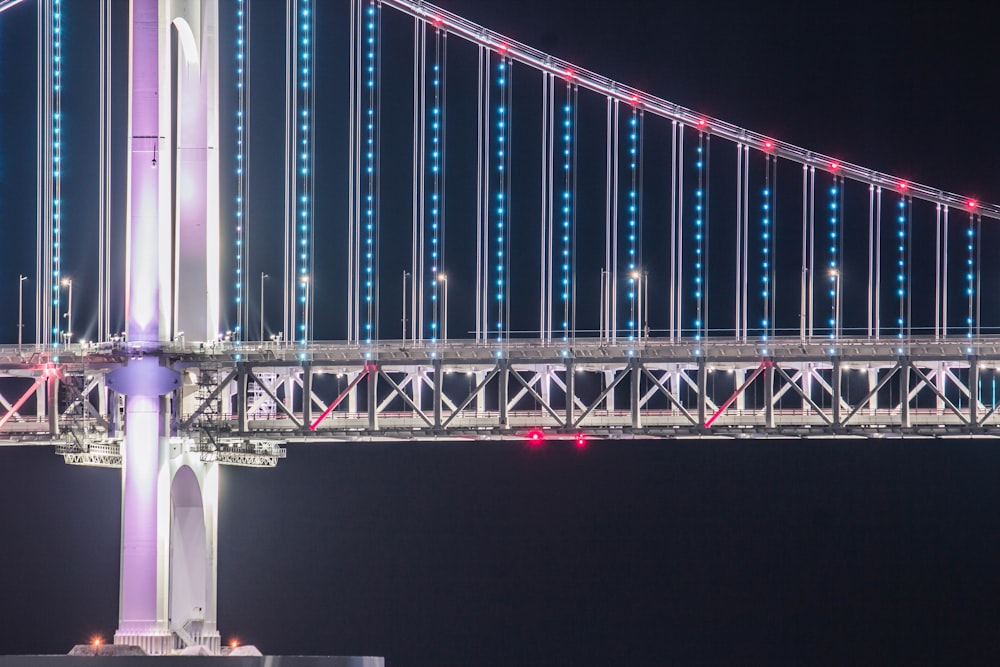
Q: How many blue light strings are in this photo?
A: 13